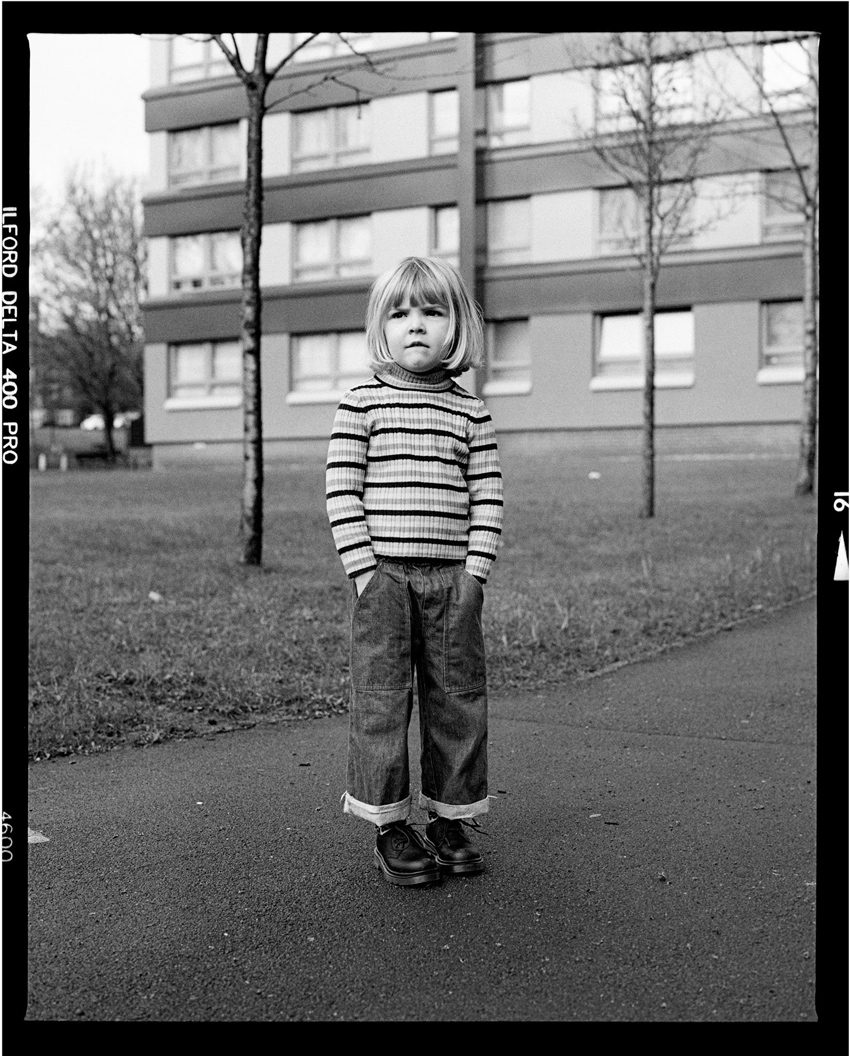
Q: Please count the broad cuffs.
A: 2